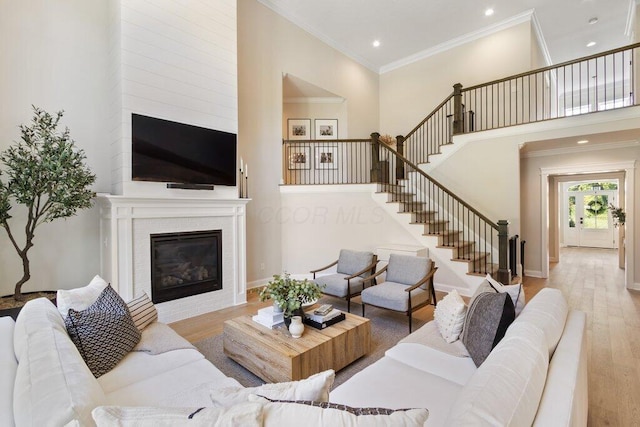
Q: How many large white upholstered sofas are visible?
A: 2